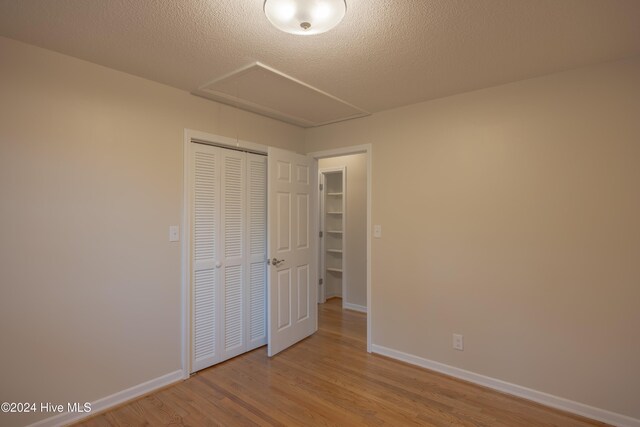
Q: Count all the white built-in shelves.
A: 5